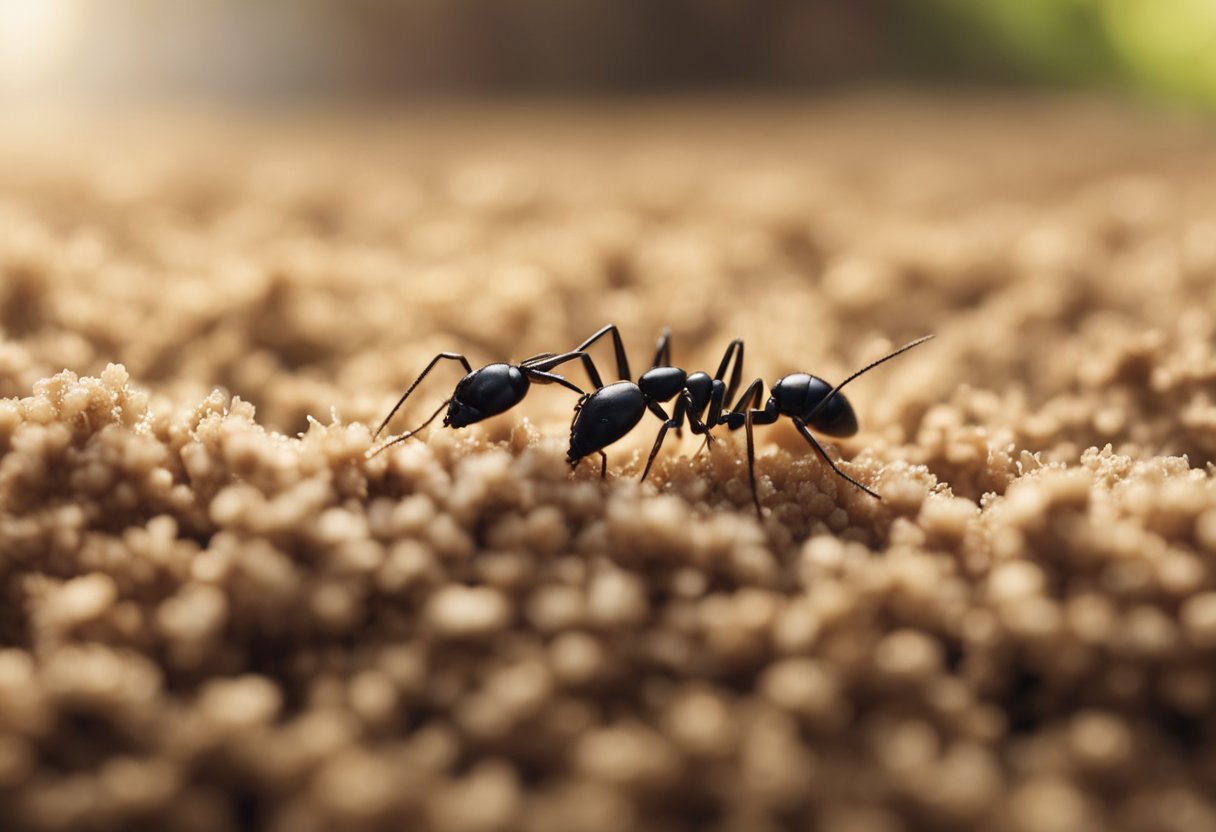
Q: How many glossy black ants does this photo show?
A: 2